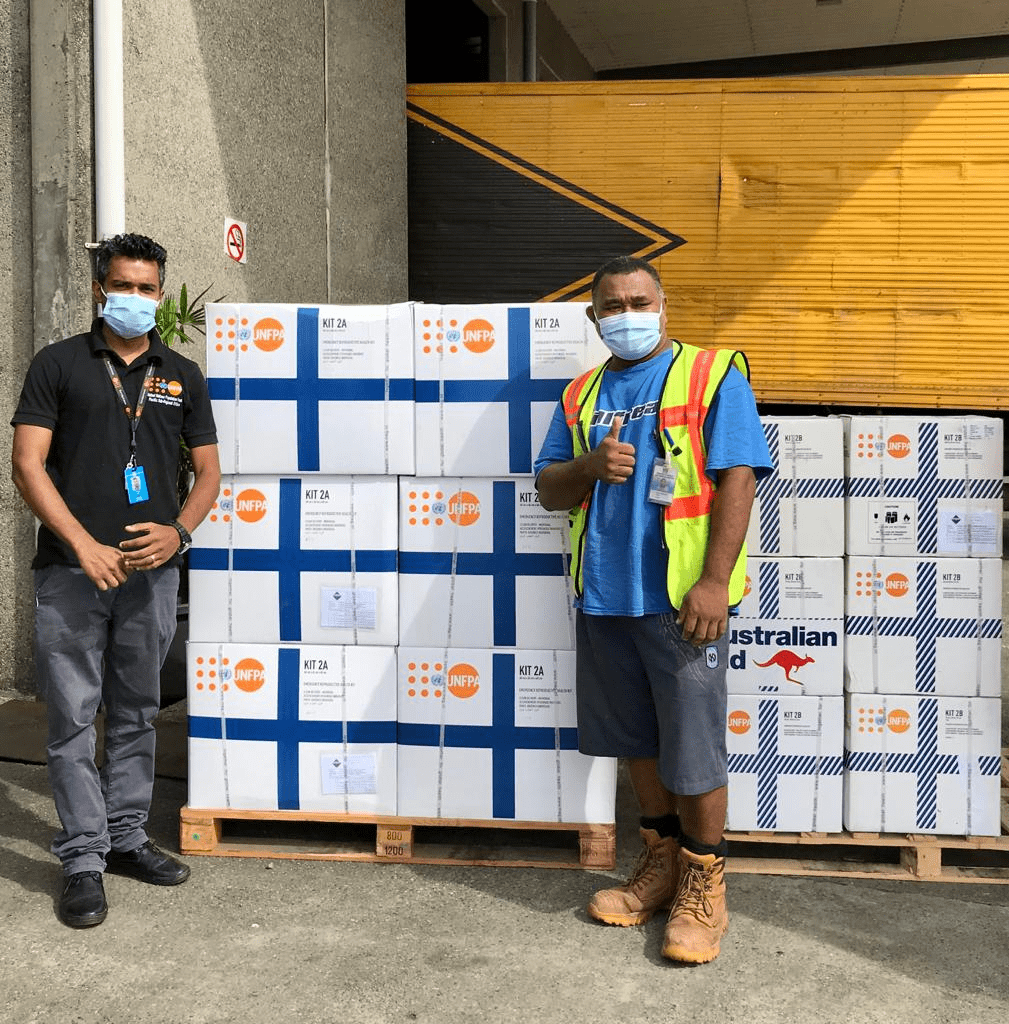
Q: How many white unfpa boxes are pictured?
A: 12